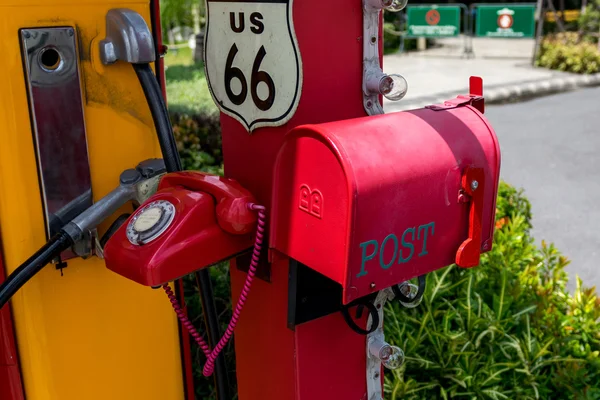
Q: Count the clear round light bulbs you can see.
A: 4